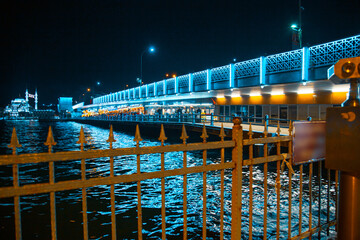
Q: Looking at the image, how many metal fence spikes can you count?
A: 13